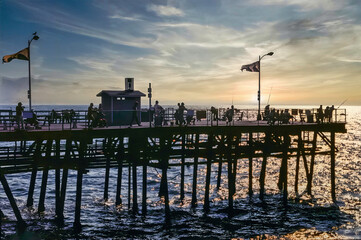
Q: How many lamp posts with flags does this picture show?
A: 2